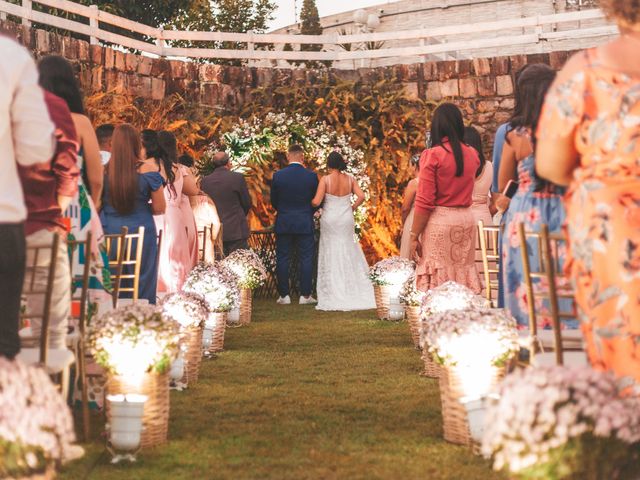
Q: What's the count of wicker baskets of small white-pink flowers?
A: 10